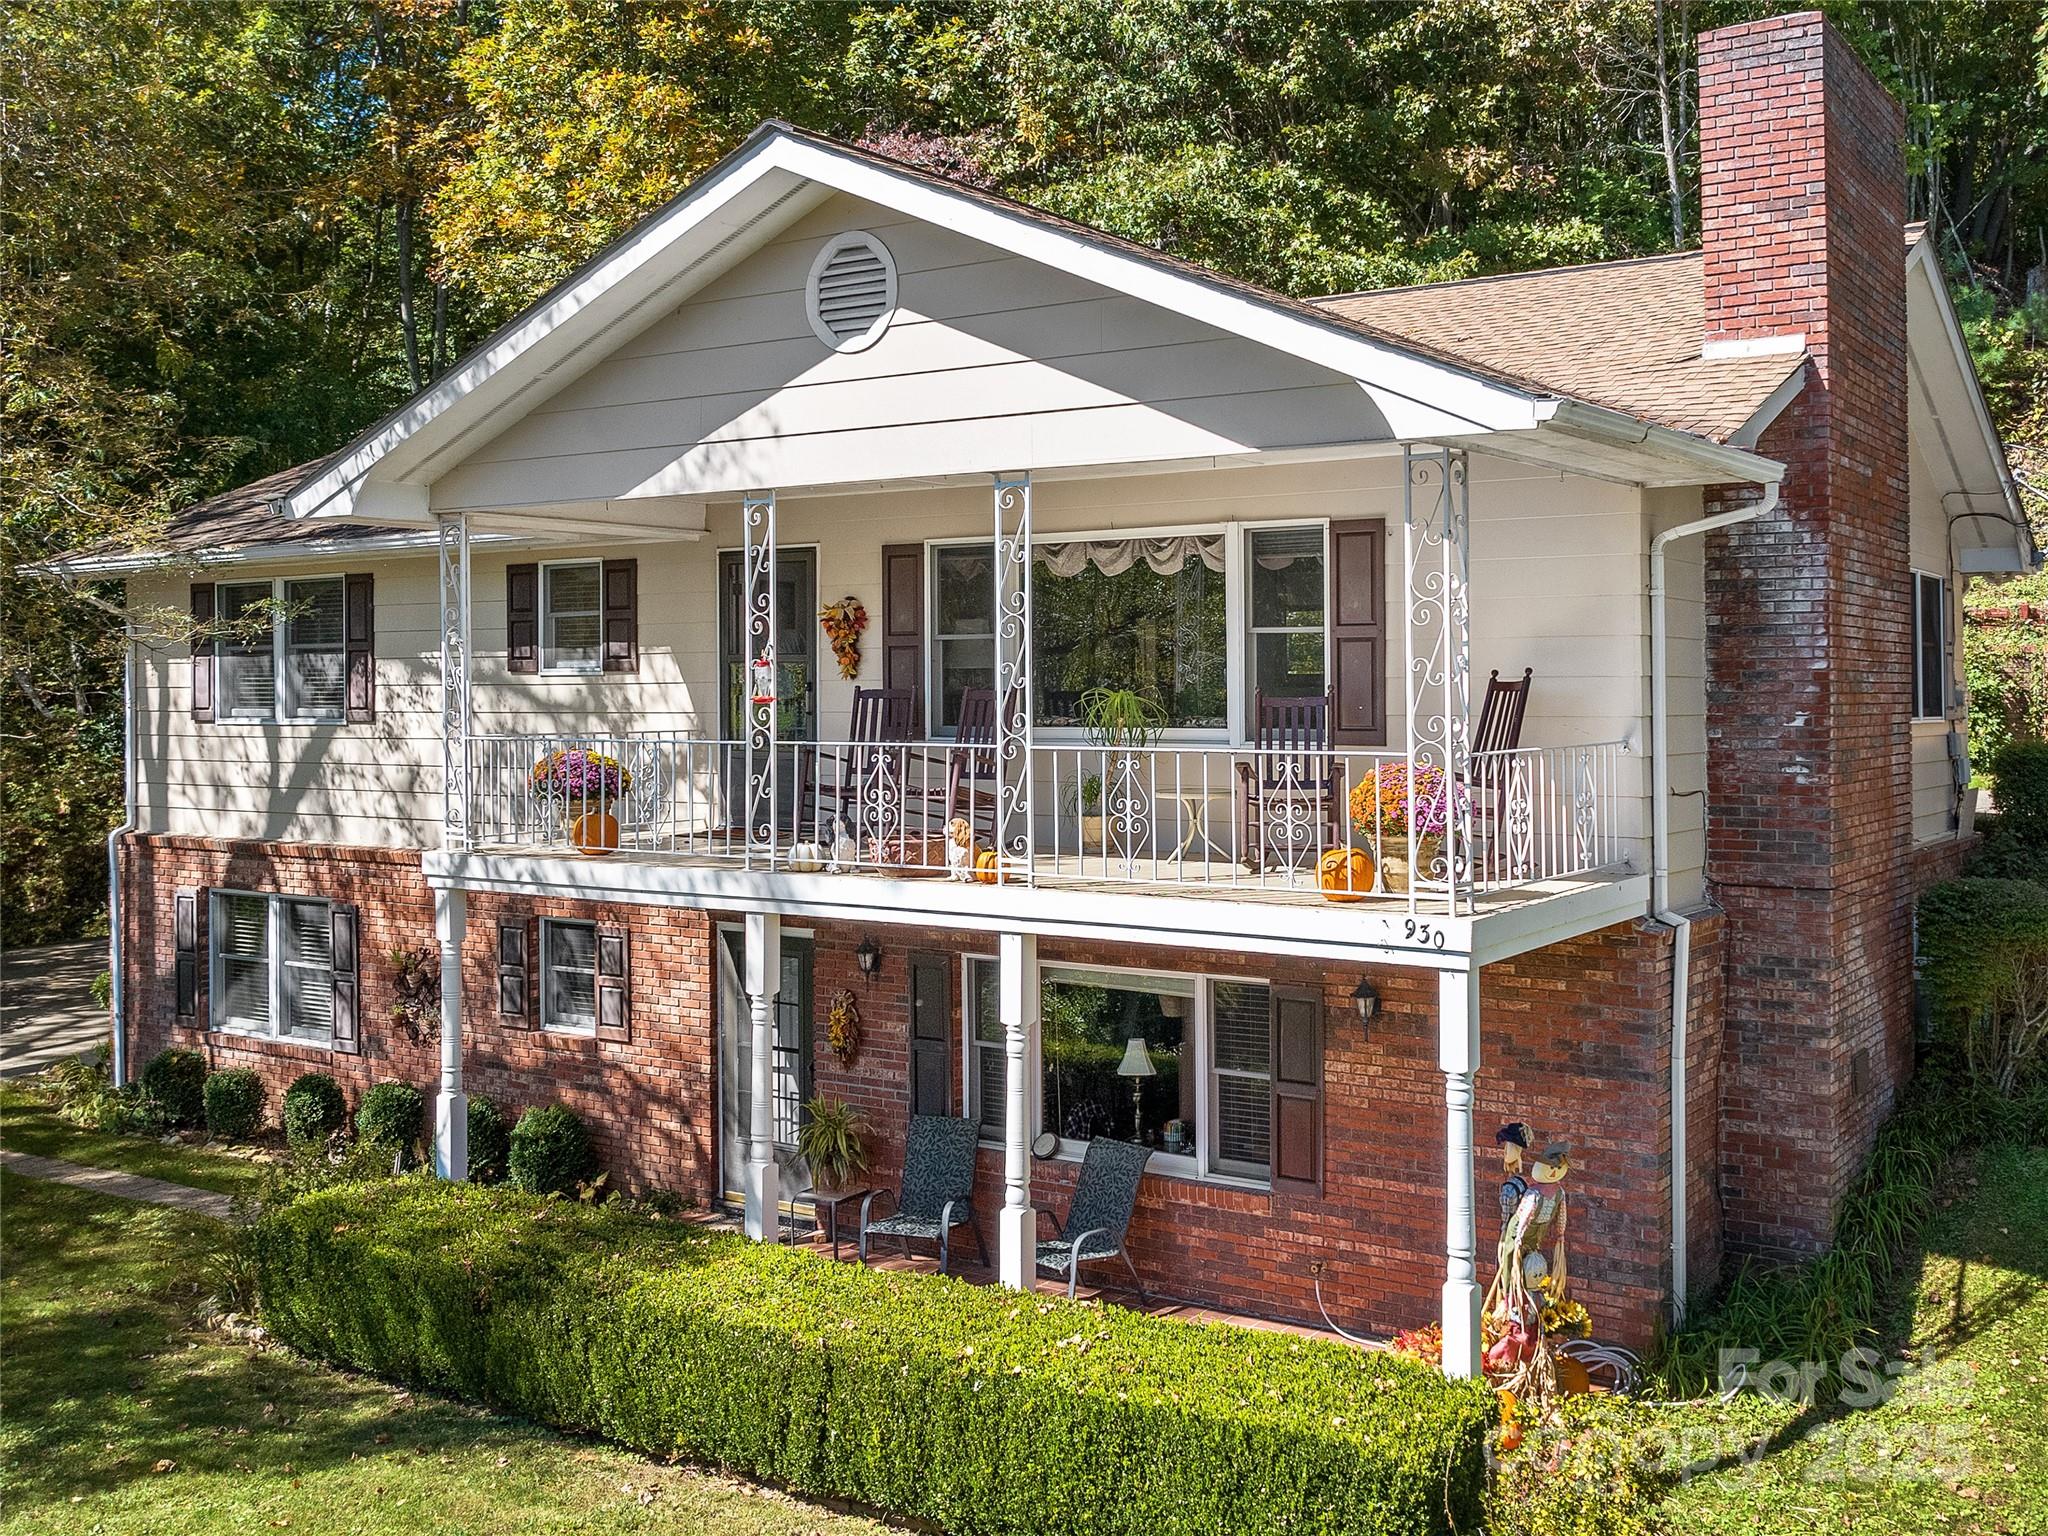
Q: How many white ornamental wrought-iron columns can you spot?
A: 4